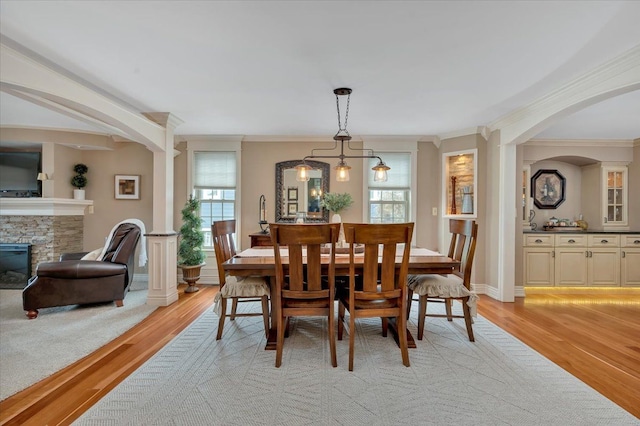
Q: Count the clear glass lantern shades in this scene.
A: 3